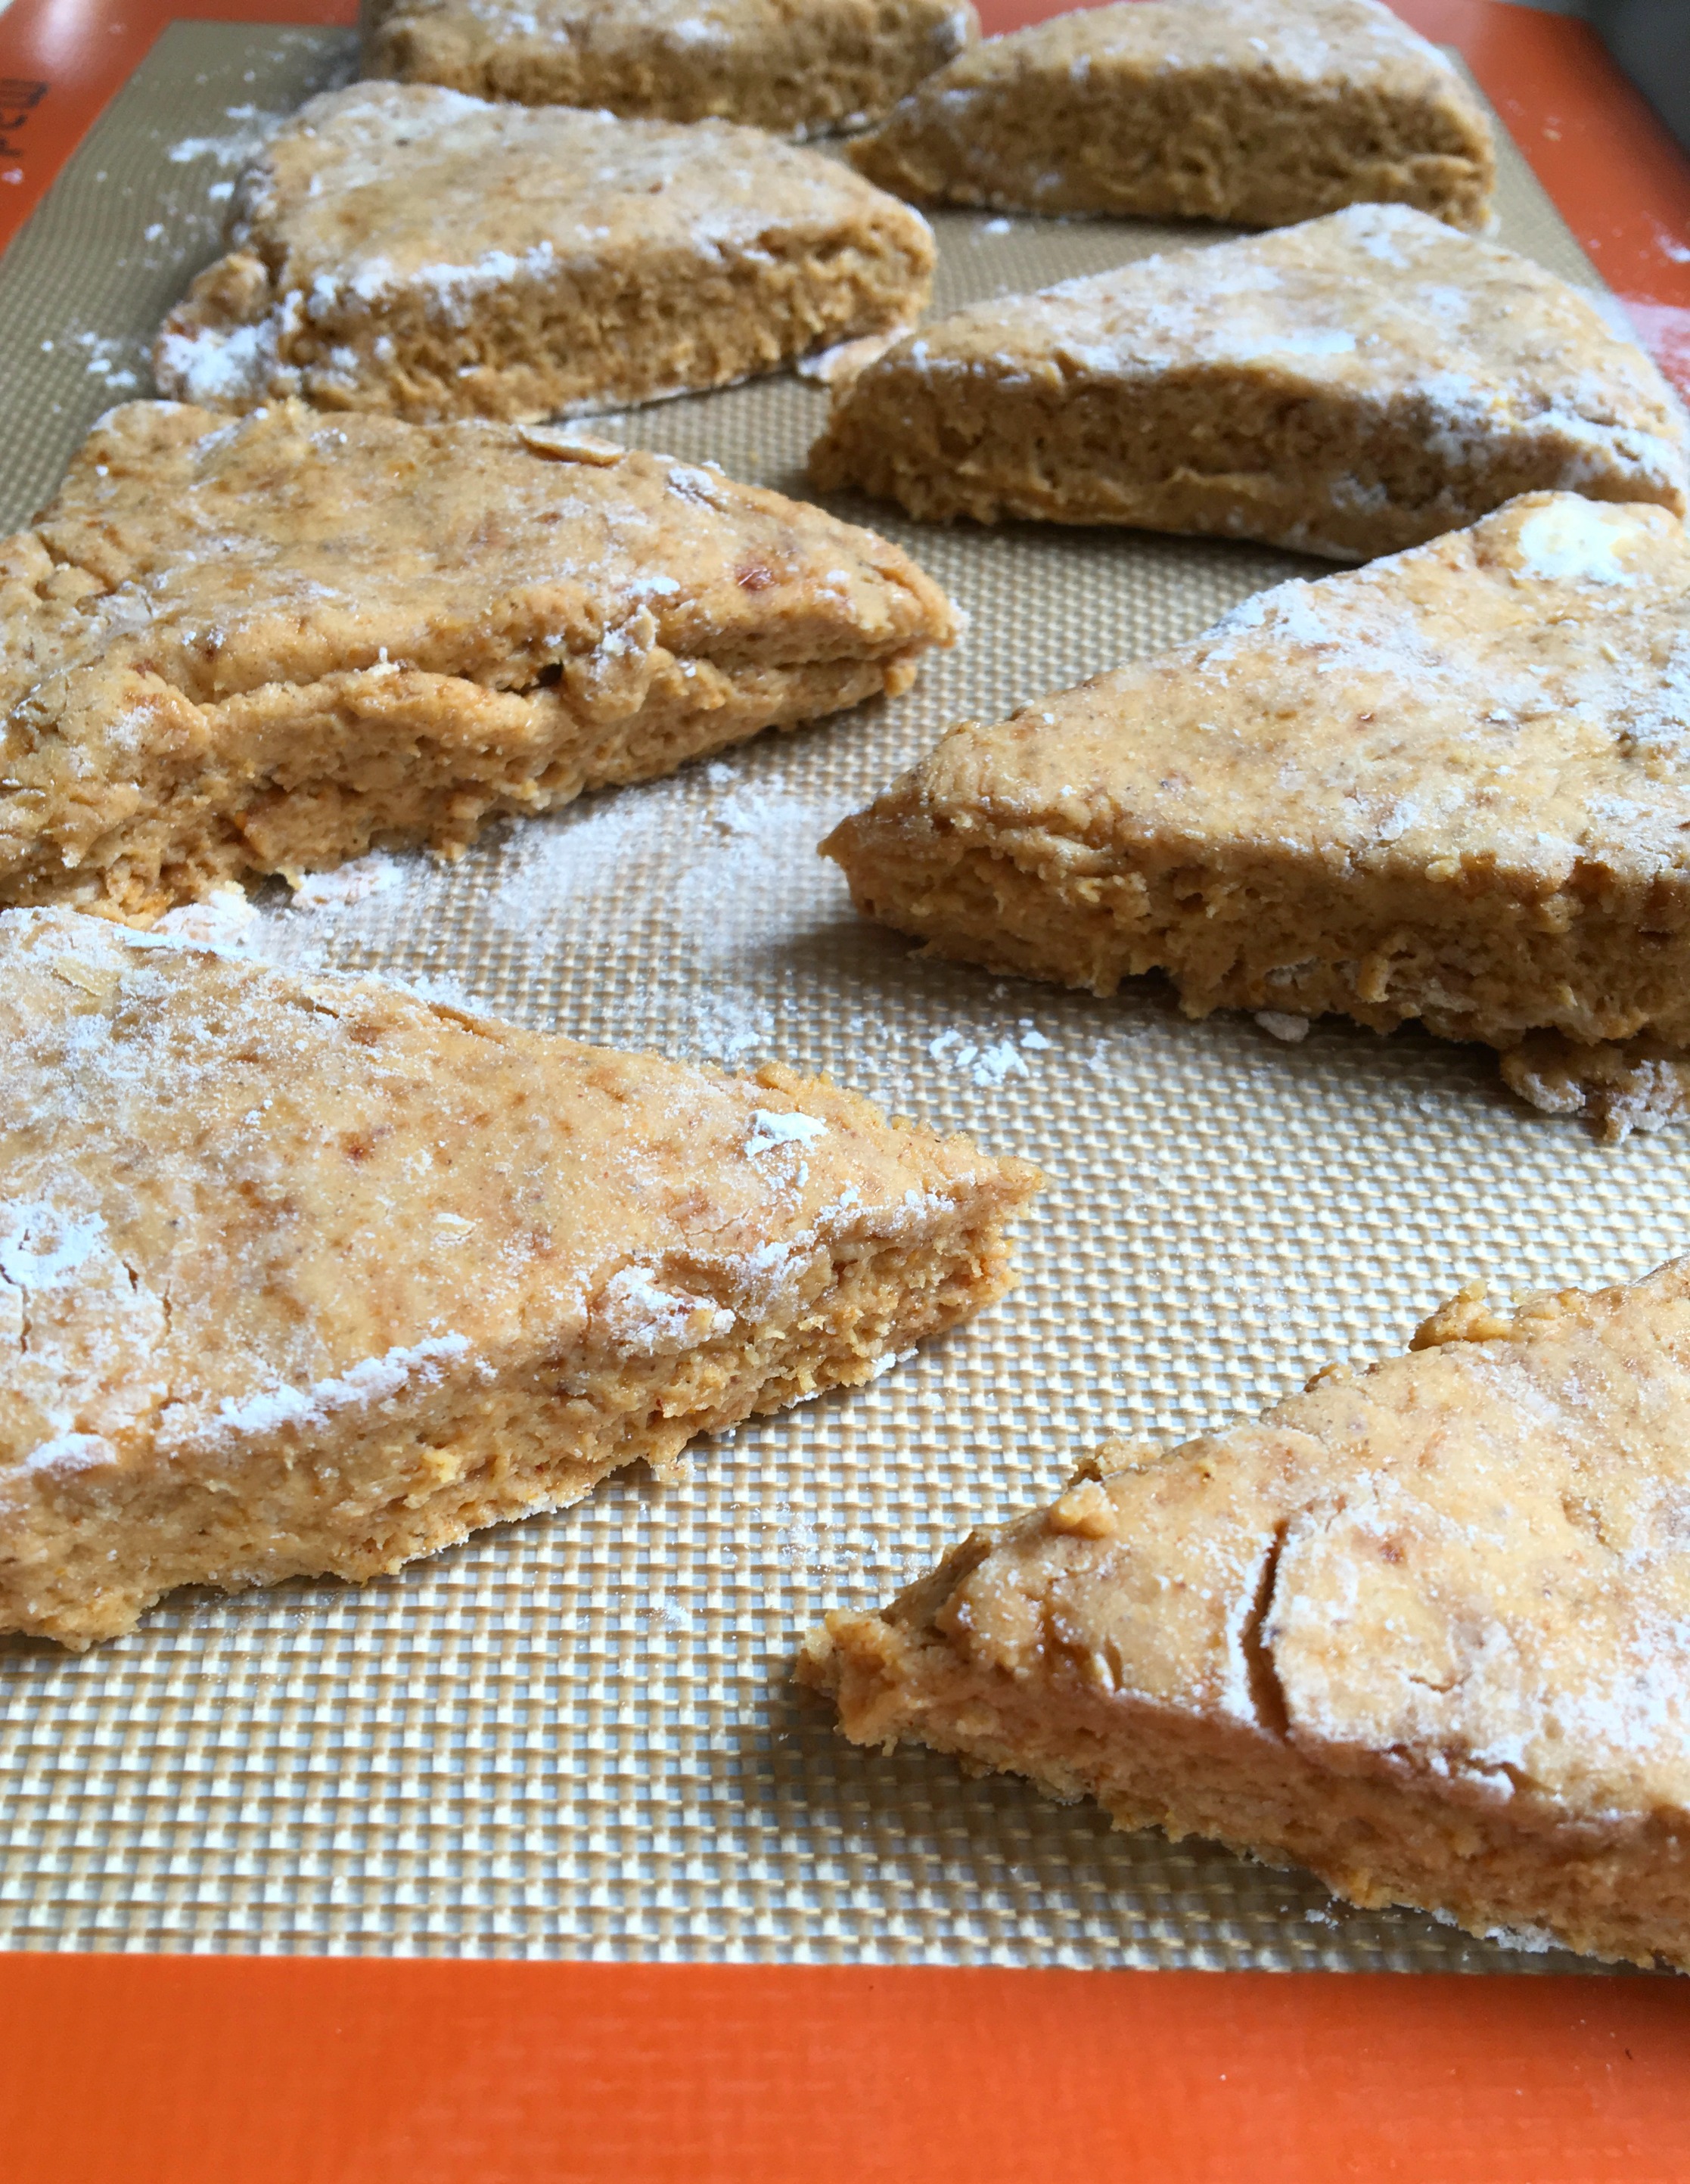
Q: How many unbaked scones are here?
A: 8